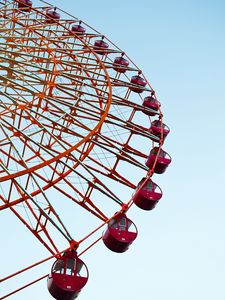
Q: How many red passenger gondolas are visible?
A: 12